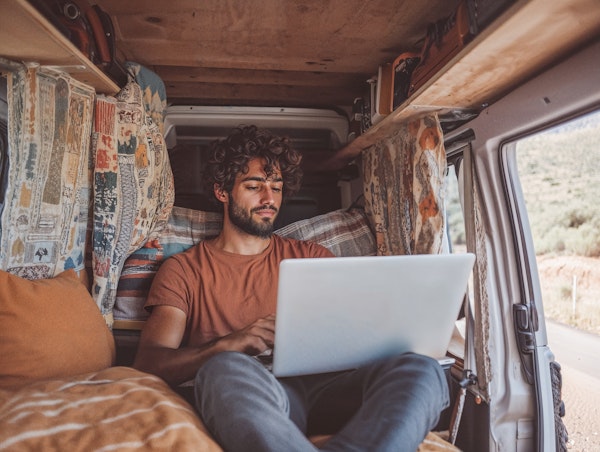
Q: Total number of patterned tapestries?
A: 3